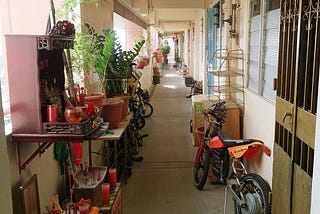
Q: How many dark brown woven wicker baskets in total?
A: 0